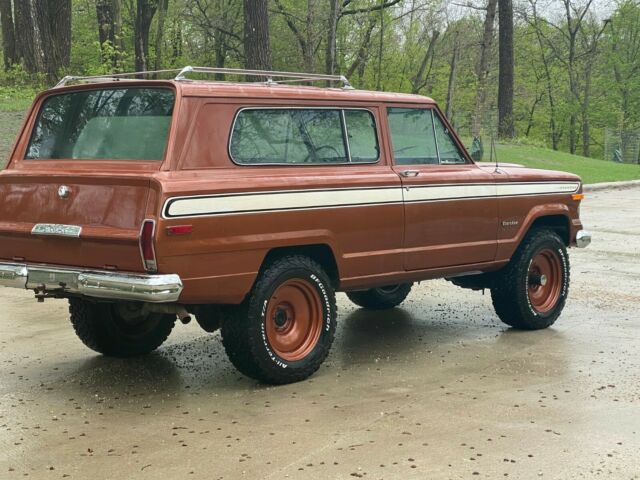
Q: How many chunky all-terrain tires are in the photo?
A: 4